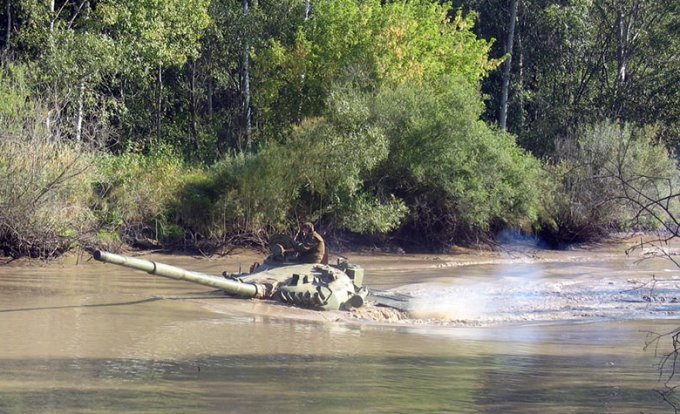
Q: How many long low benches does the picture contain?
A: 0